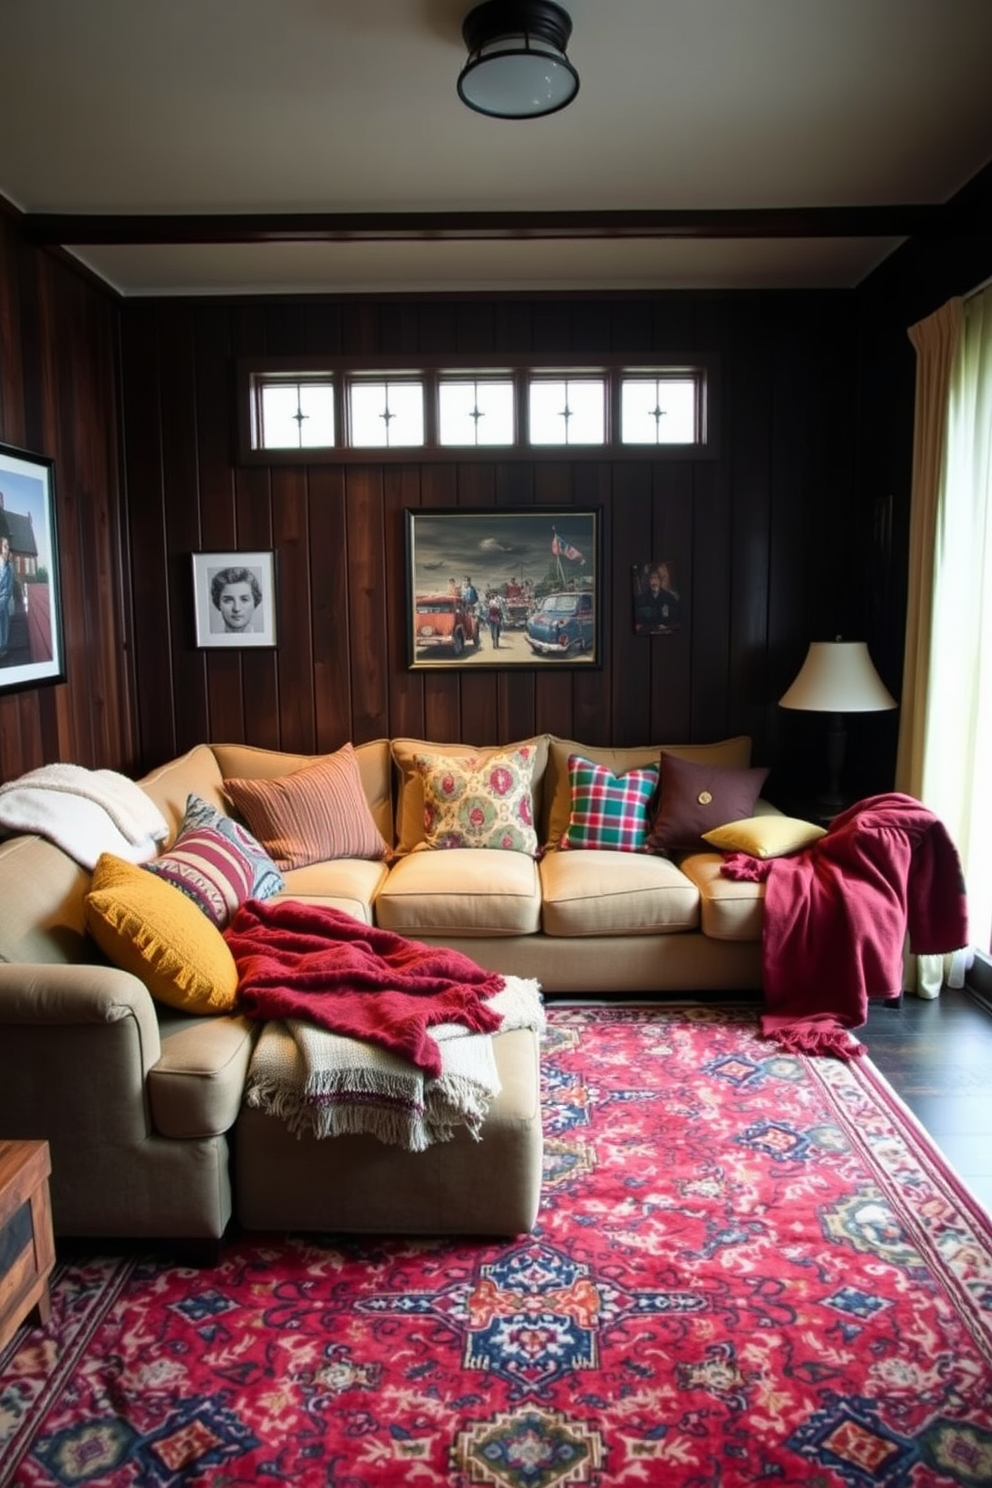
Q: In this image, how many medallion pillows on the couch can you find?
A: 1